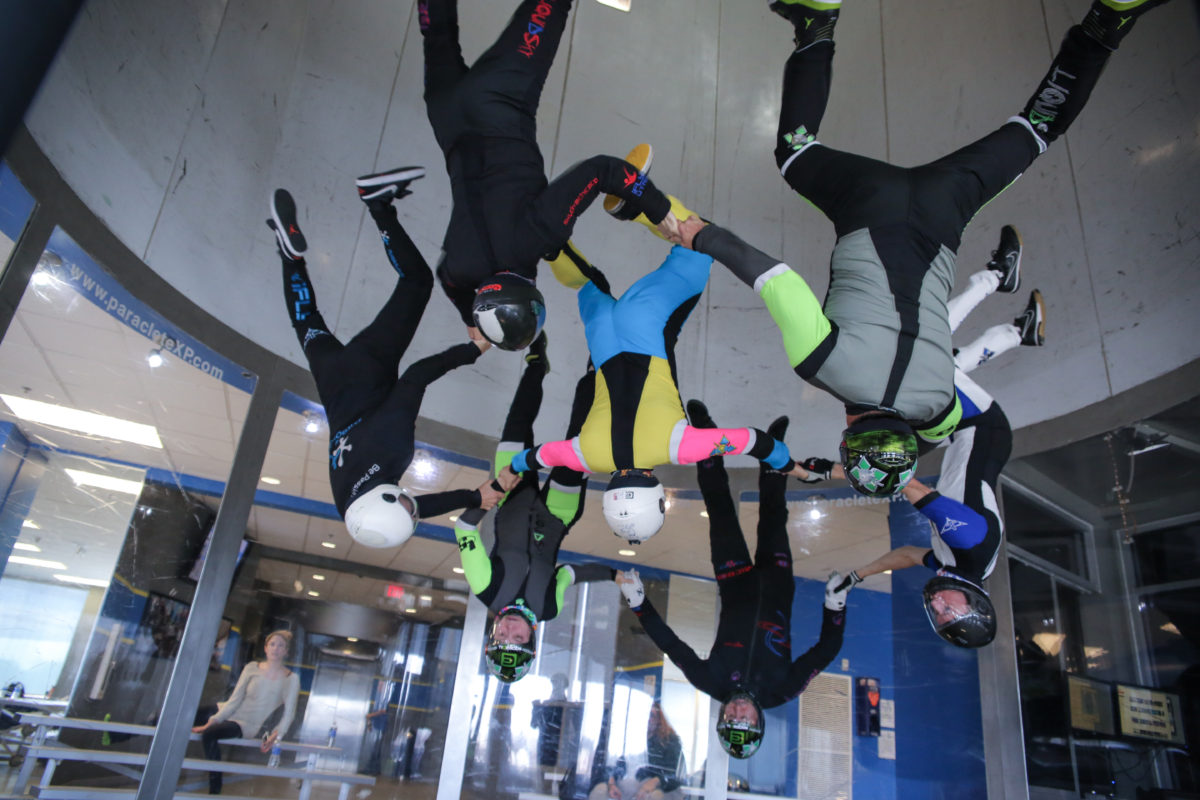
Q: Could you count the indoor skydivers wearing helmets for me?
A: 7